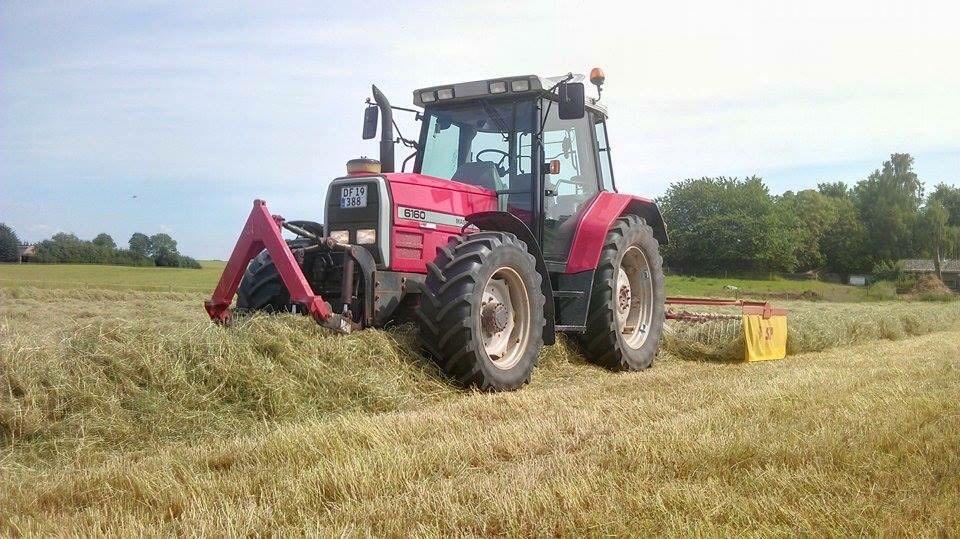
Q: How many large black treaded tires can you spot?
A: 3